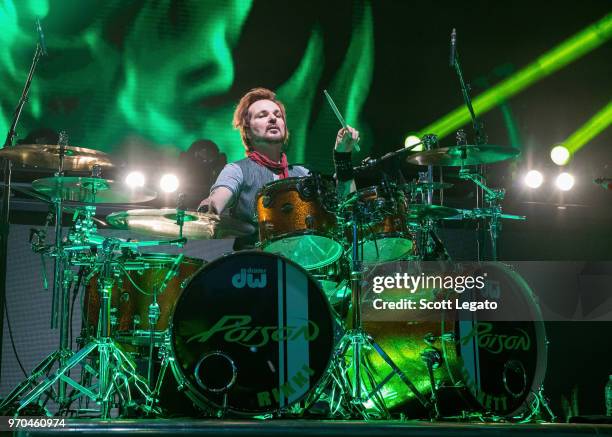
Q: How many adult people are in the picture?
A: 1